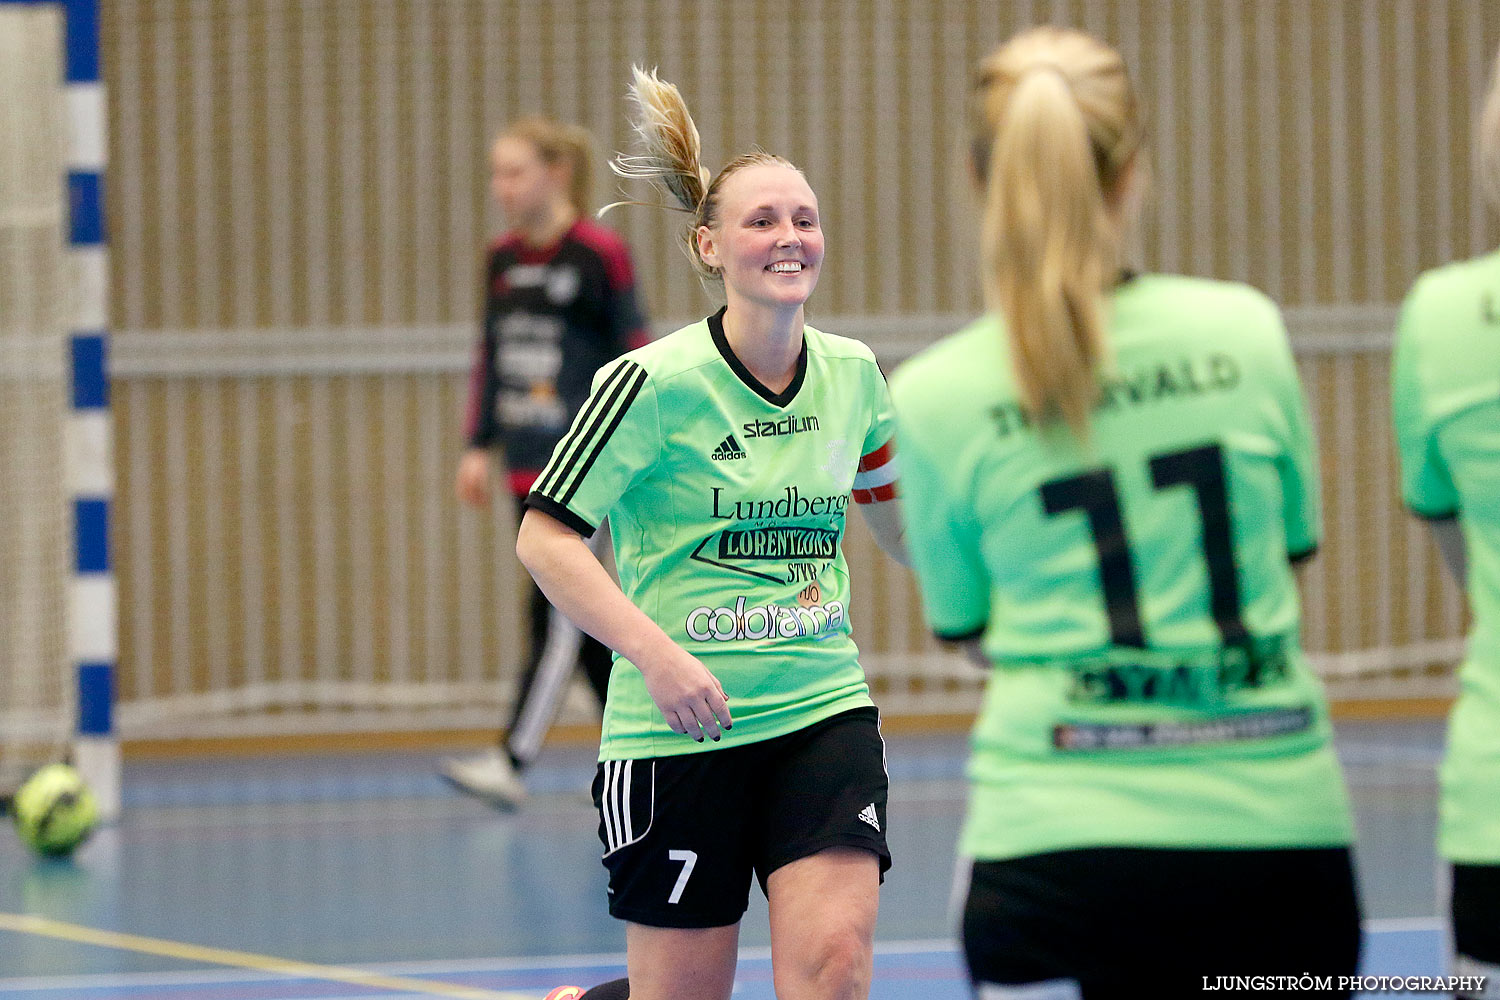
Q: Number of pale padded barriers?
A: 0